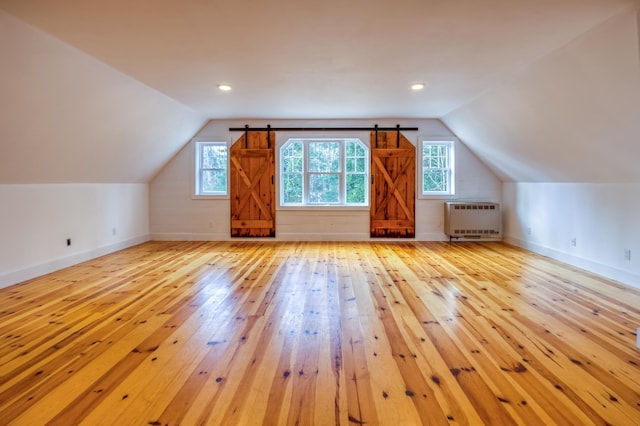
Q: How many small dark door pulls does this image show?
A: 2